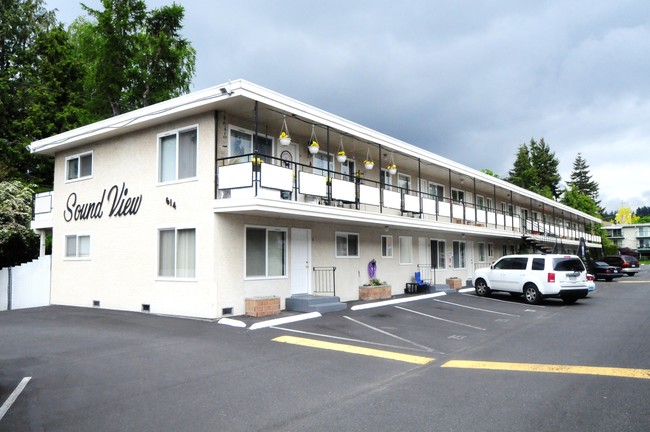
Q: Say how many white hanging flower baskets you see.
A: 5